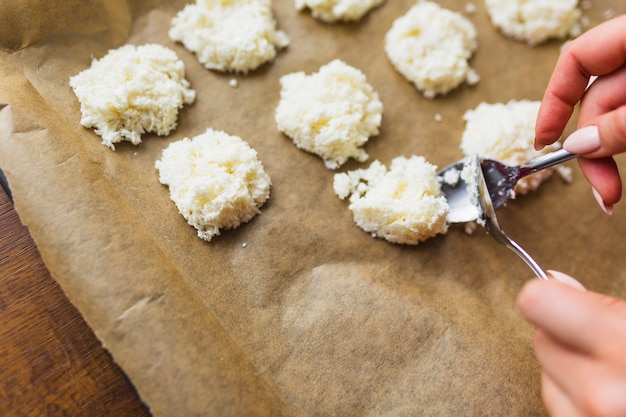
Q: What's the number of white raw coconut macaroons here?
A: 9